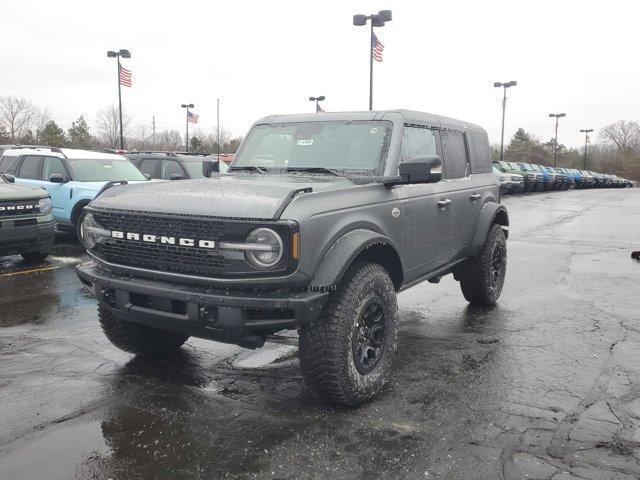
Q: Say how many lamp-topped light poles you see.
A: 7